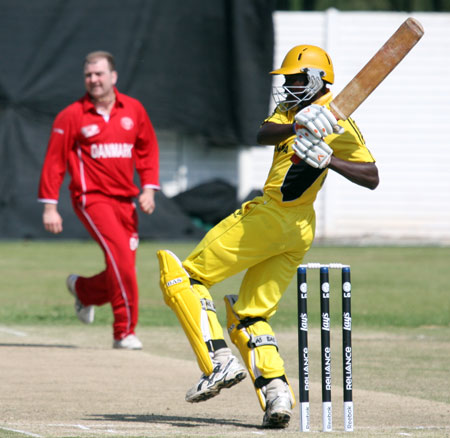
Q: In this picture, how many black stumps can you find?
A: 3